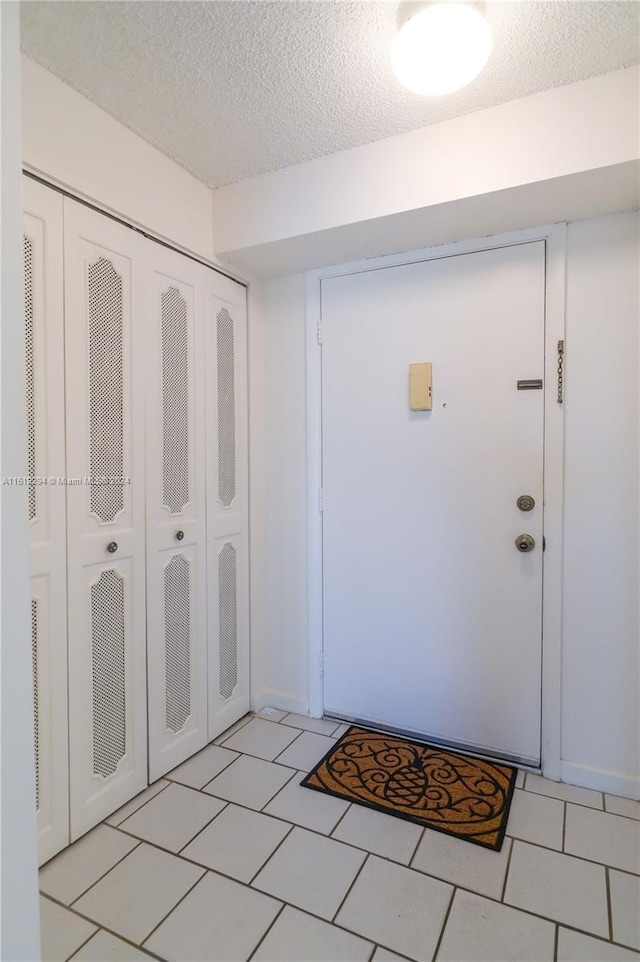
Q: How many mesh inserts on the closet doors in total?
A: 8